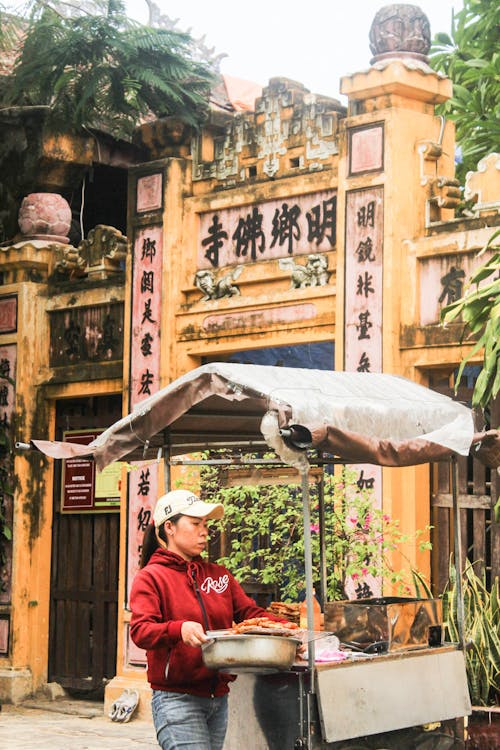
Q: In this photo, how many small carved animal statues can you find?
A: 2